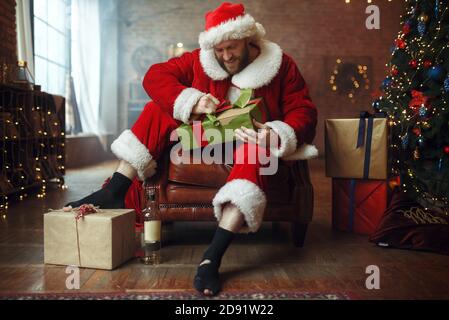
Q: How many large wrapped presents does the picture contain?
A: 3